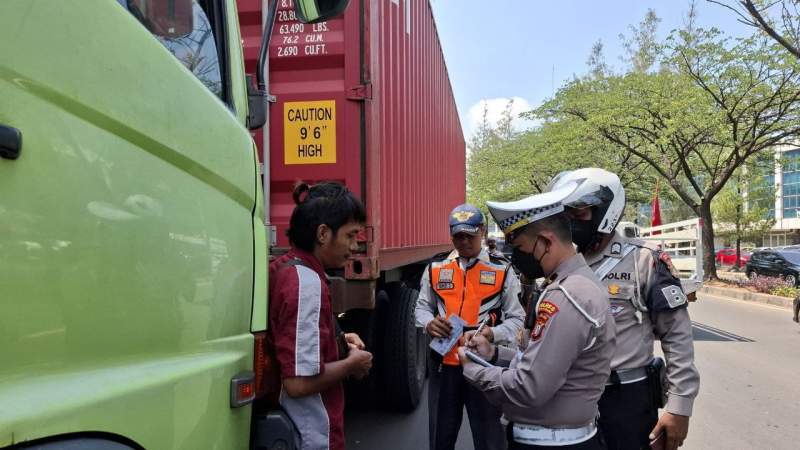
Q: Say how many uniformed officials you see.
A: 3